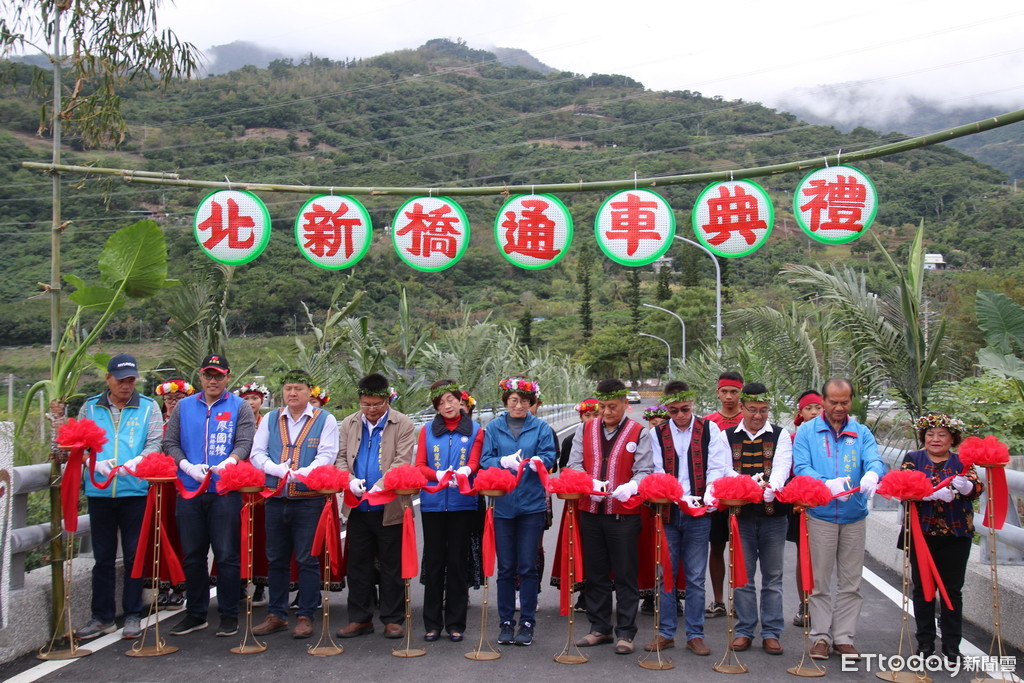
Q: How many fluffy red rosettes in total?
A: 12